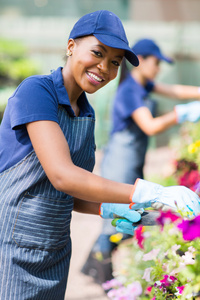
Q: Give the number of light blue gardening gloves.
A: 3